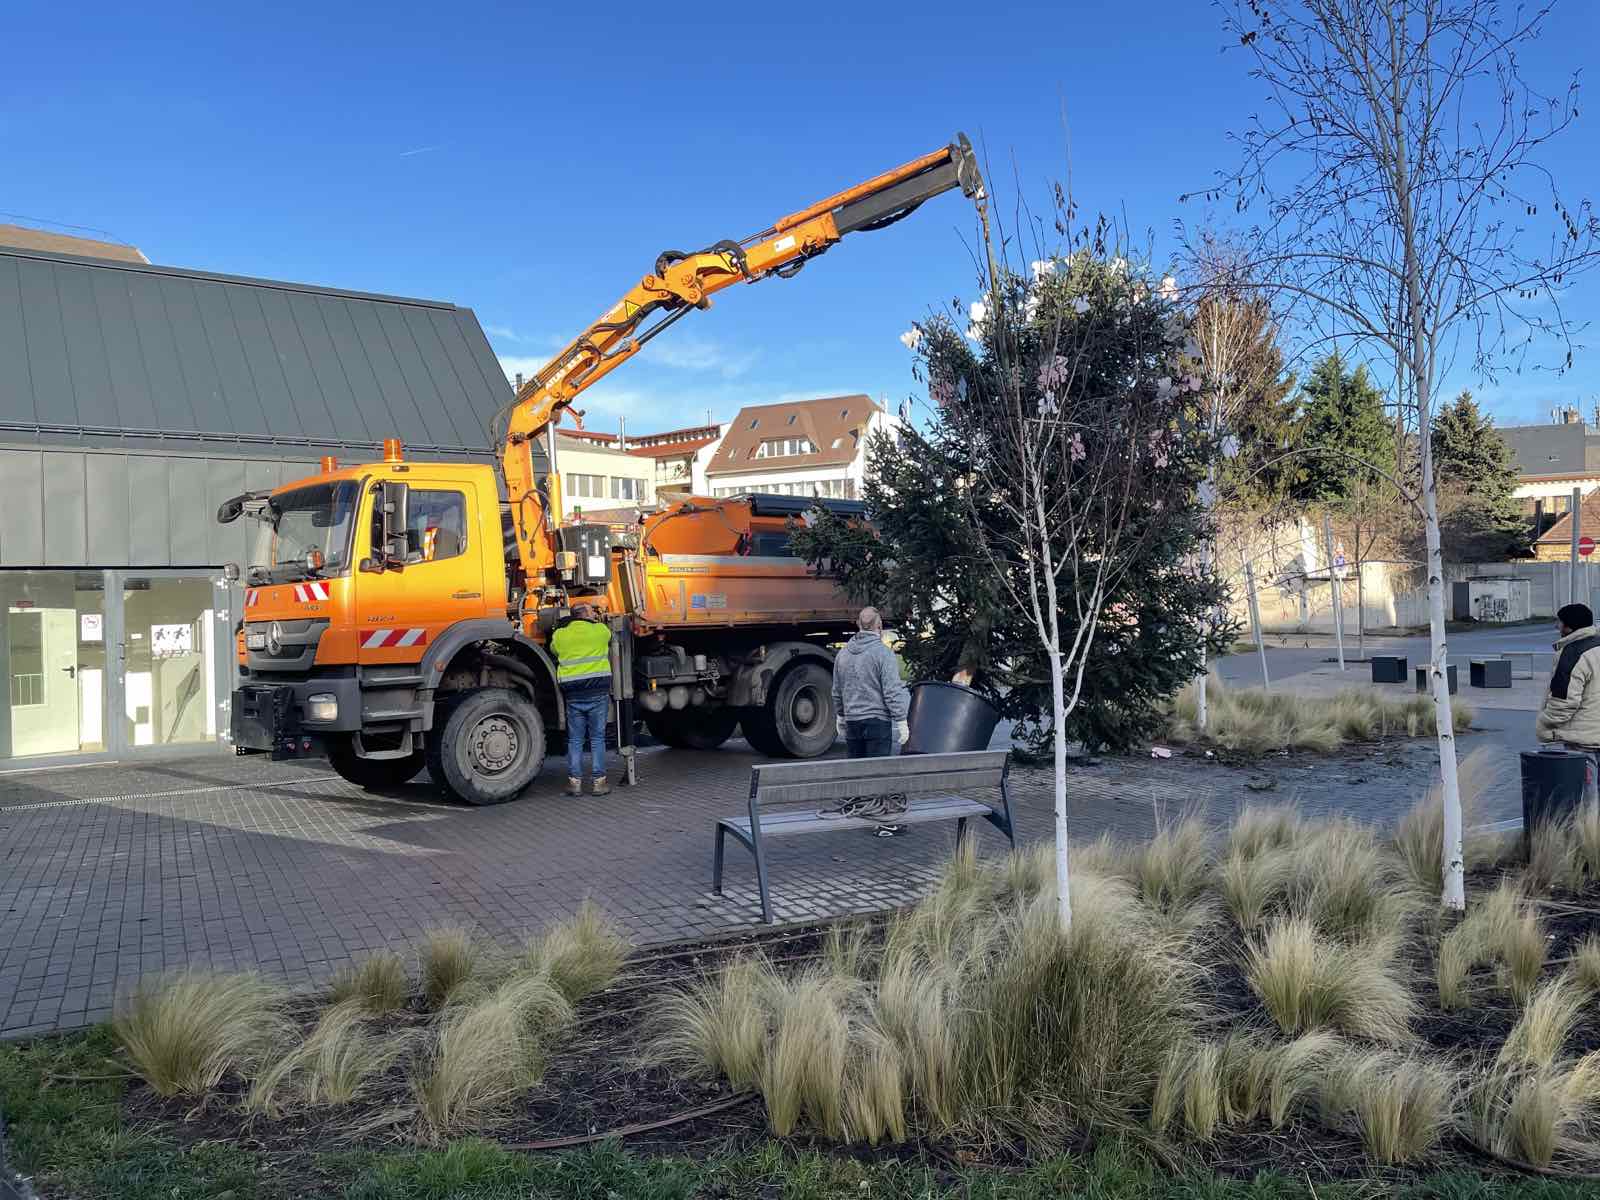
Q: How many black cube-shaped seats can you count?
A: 3